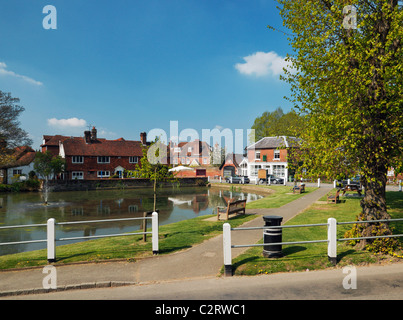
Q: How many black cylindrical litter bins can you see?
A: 1